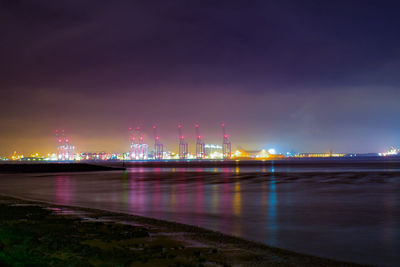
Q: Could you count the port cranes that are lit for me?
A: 8